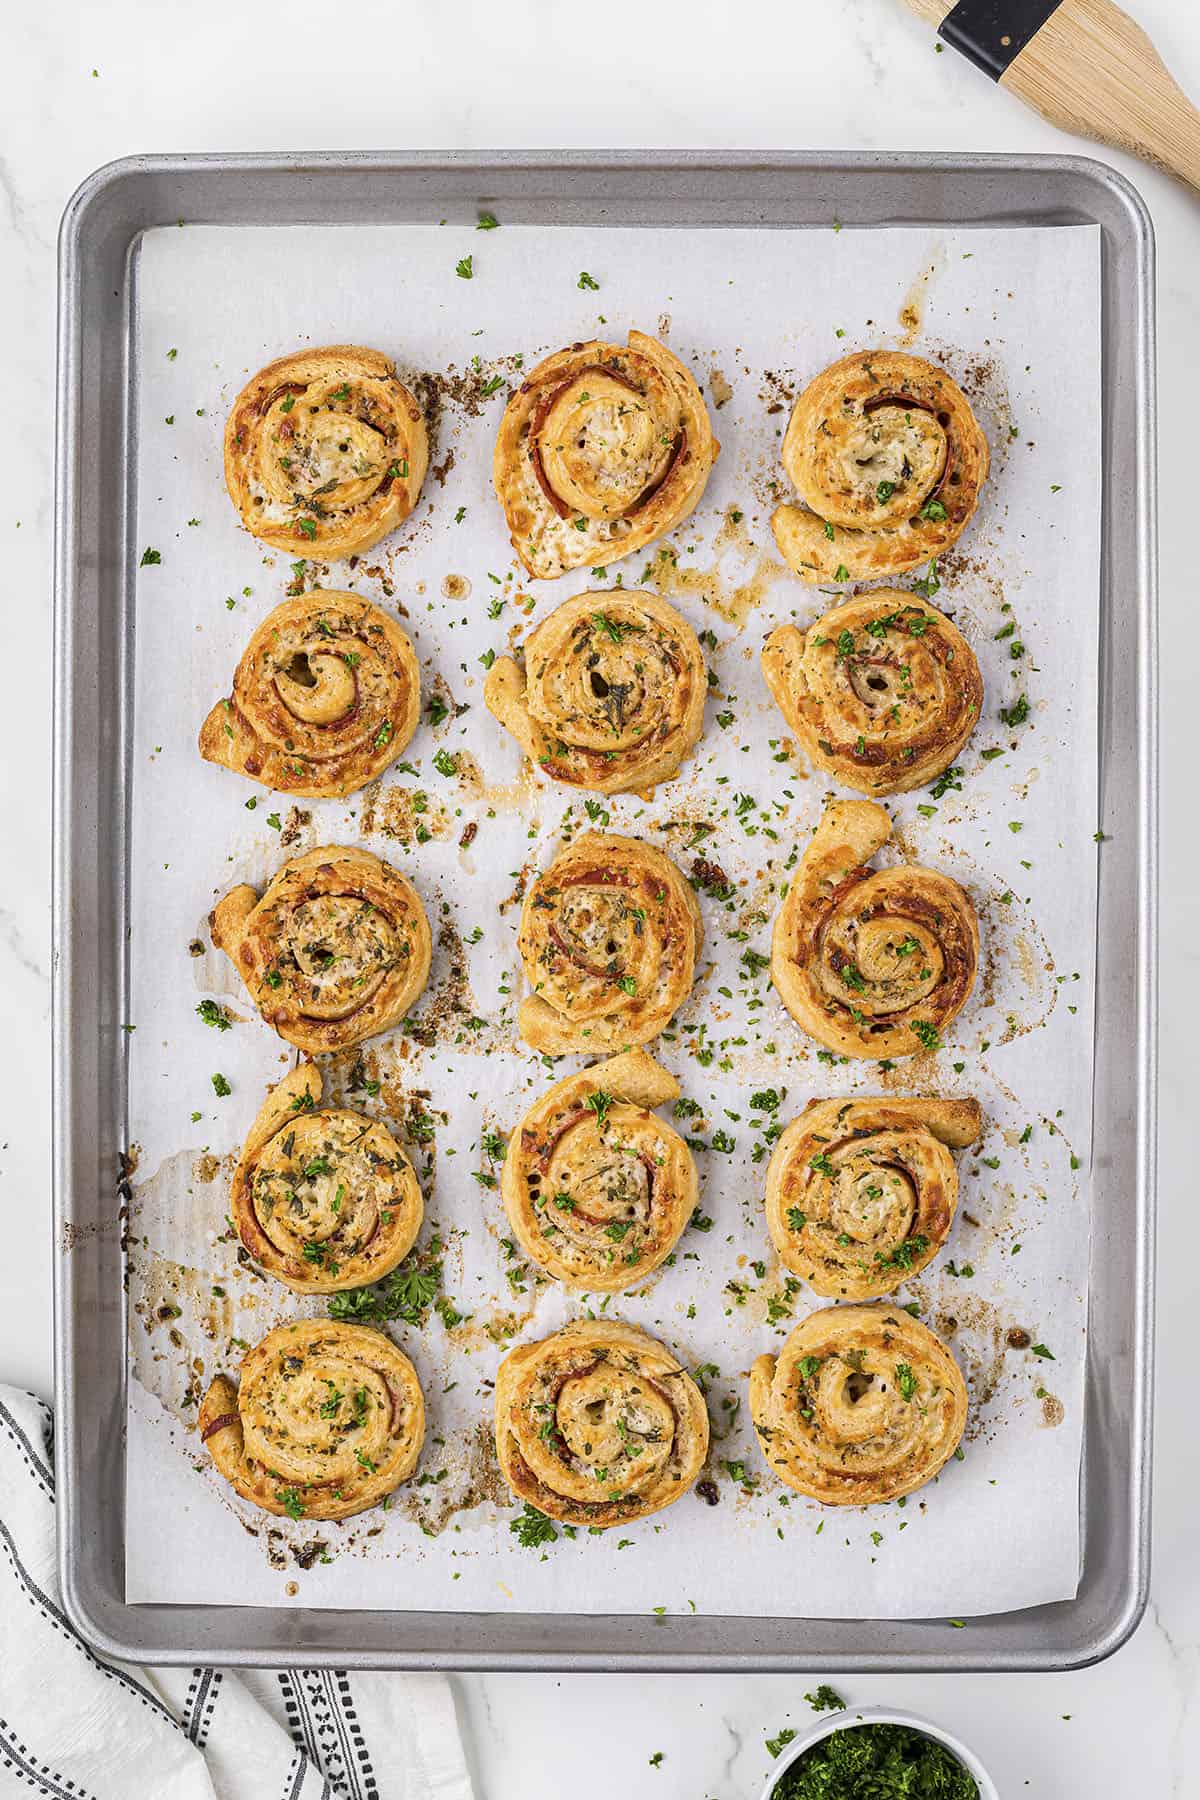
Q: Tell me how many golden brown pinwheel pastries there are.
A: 15